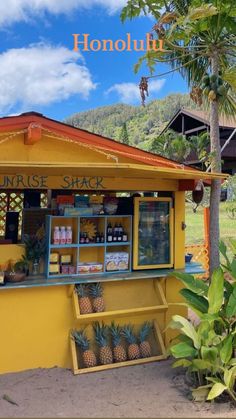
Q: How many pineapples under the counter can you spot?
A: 7